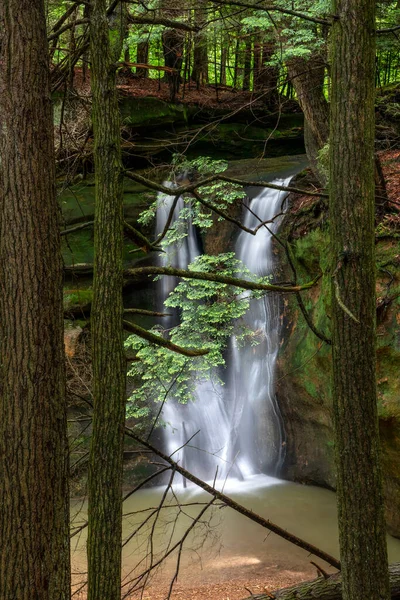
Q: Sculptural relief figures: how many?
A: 0